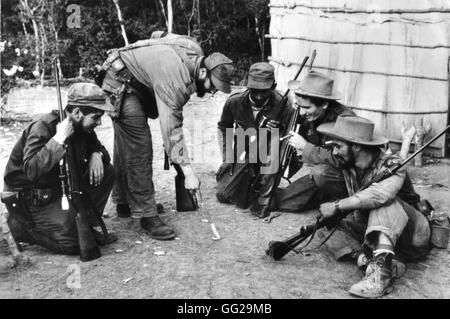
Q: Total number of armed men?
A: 5